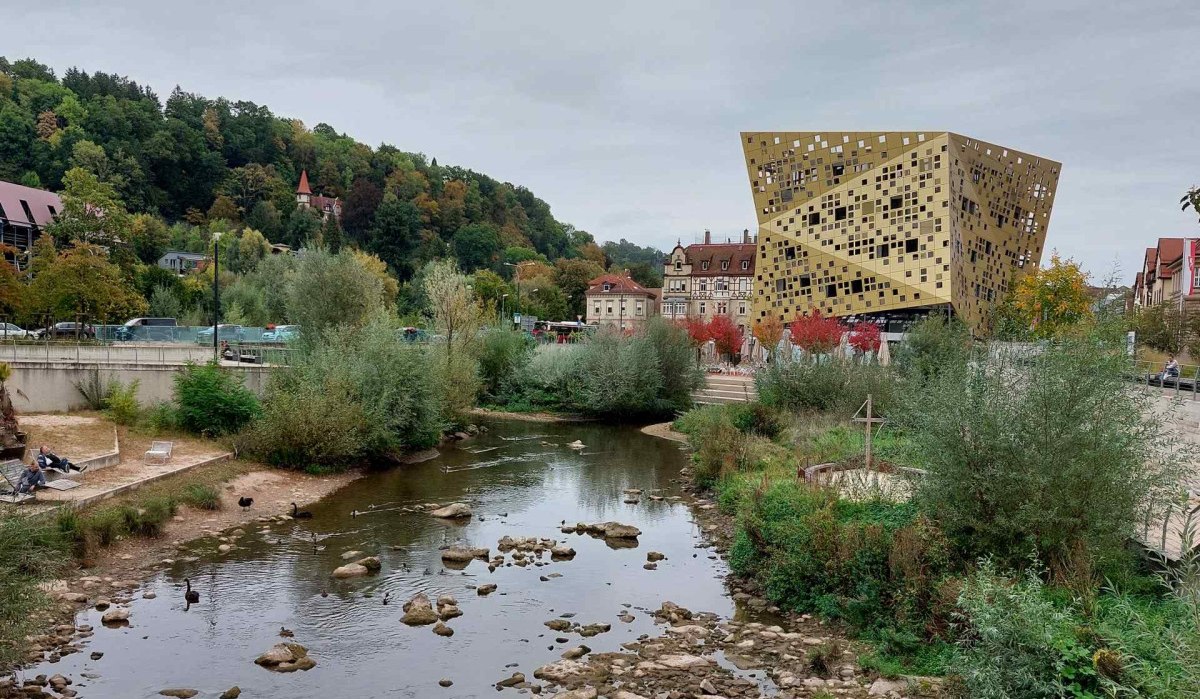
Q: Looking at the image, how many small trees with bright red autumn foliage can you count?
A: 4